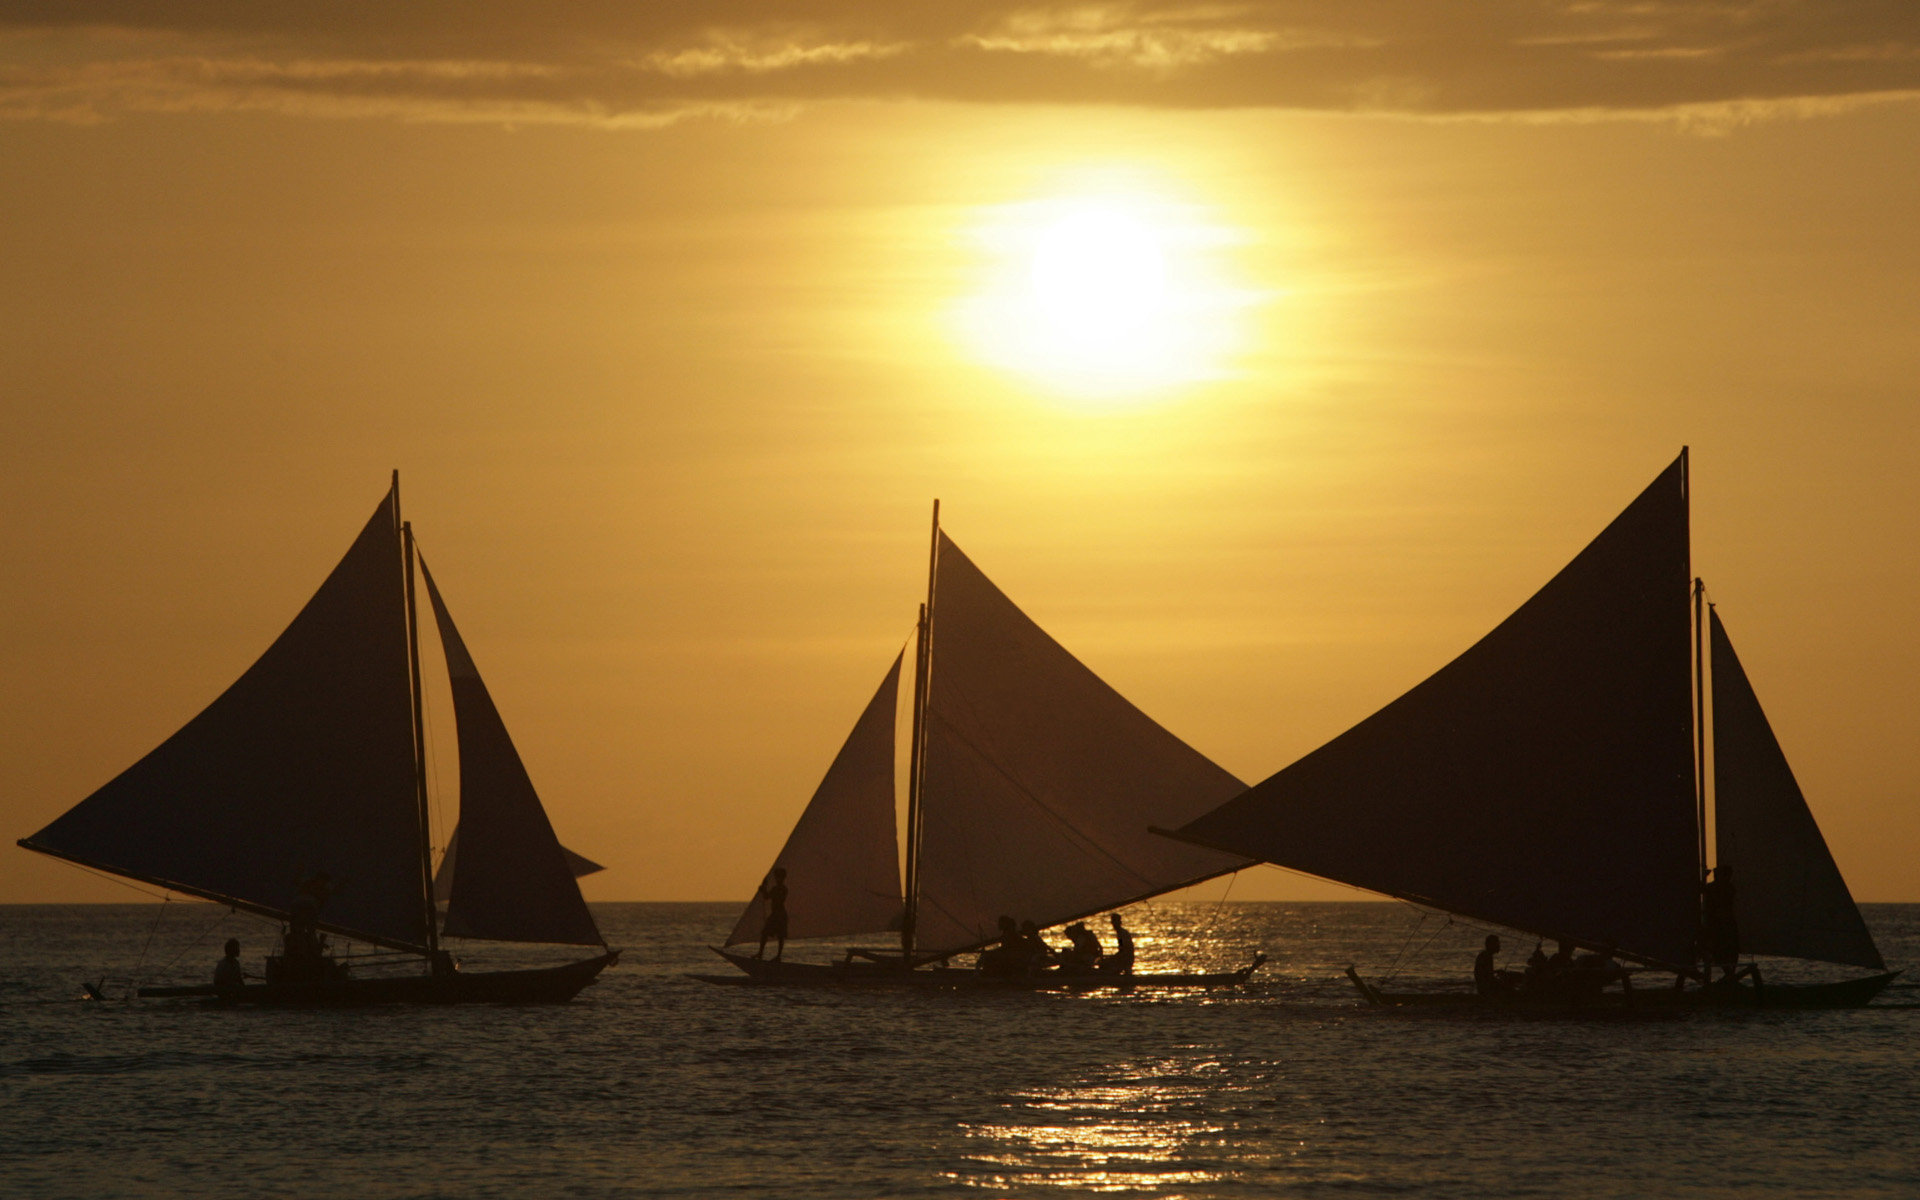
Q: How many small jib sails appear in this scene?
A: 3